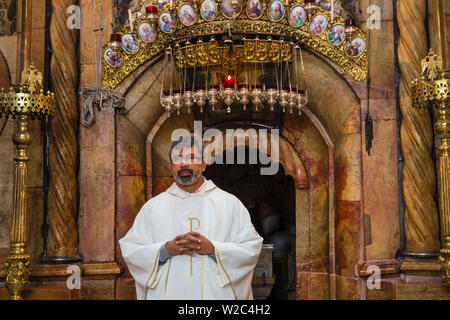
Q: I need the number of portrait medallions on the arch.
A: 13